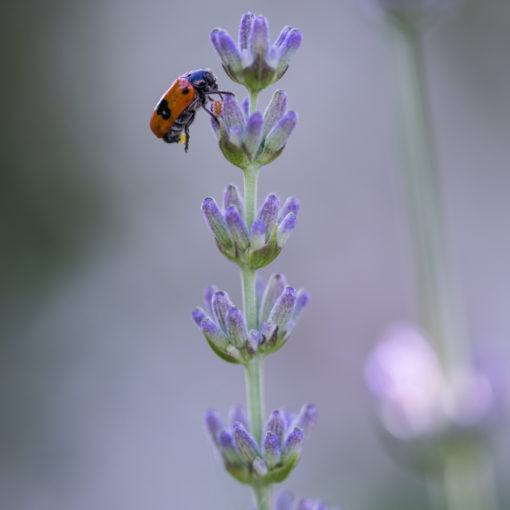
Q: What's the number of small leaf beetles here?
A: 1